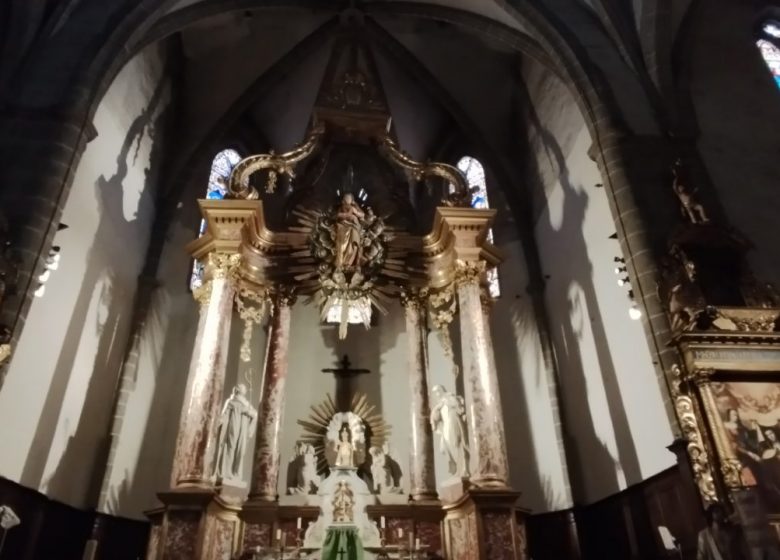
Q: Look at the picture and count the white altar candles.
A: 6